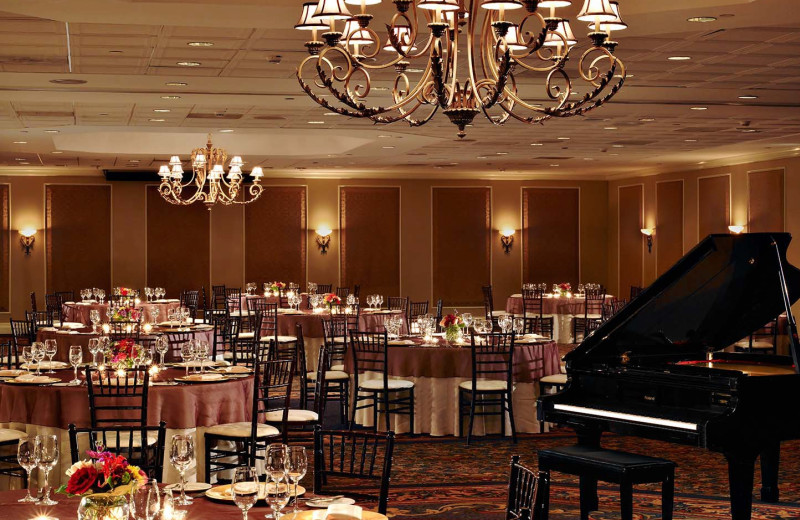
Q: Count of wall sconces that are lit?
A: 5